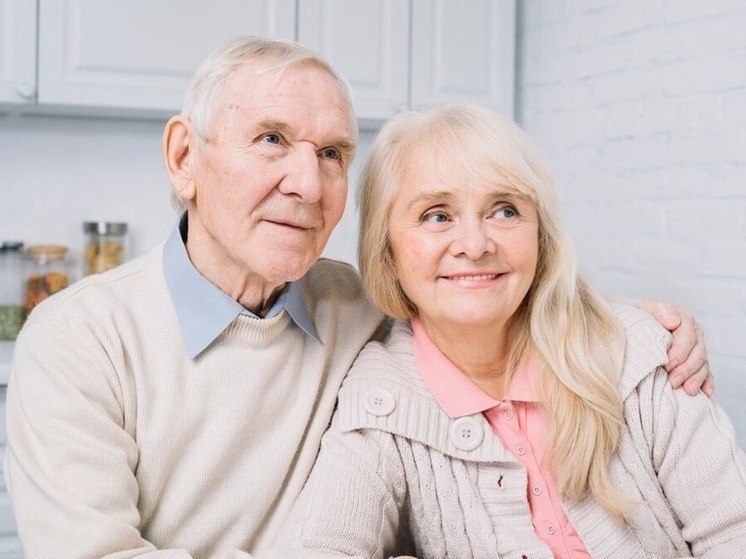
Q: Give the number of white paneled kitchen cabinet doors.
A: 4